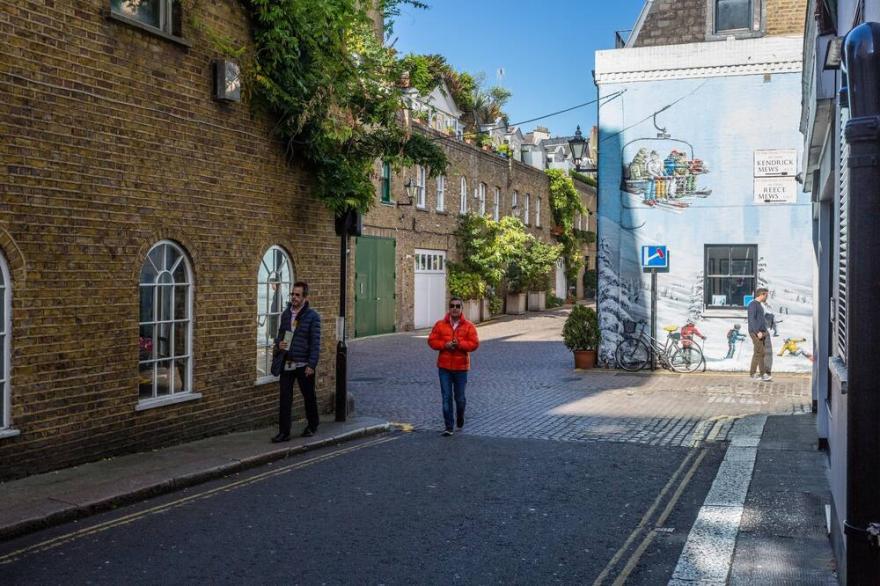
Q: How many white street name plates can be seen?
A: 2